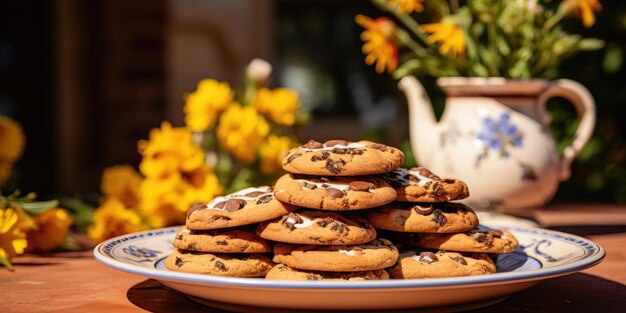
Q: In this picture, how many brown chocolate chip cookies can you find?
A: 12